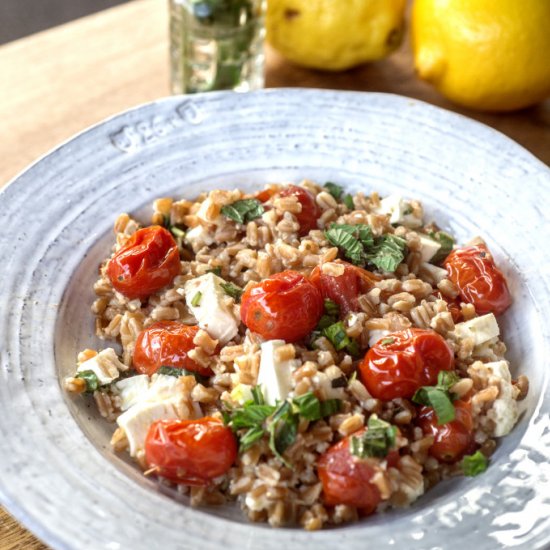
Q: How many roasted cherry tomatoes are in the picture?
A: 10